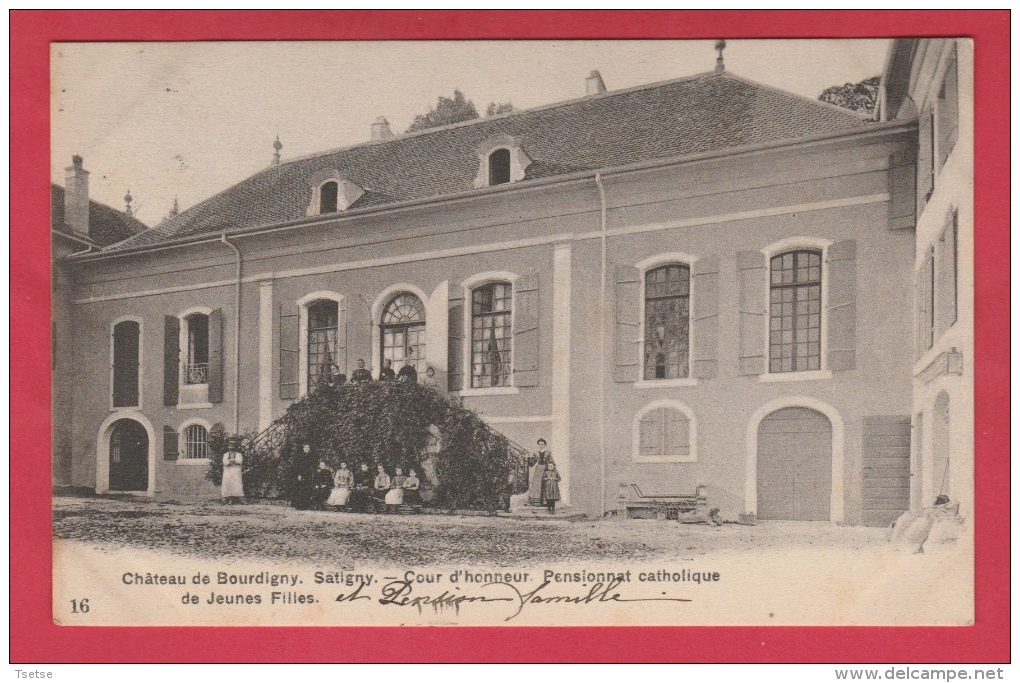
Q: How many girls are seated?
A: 6